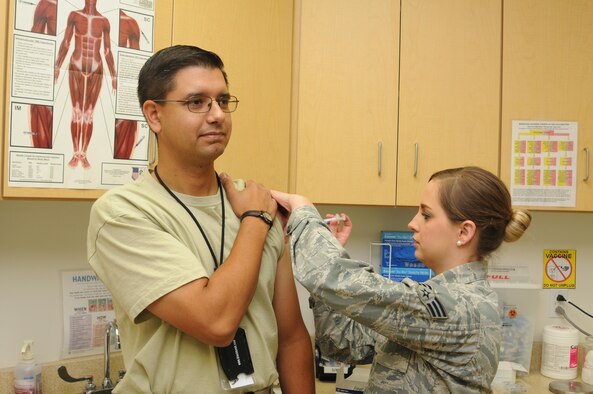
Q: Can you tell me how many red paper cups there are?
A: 0